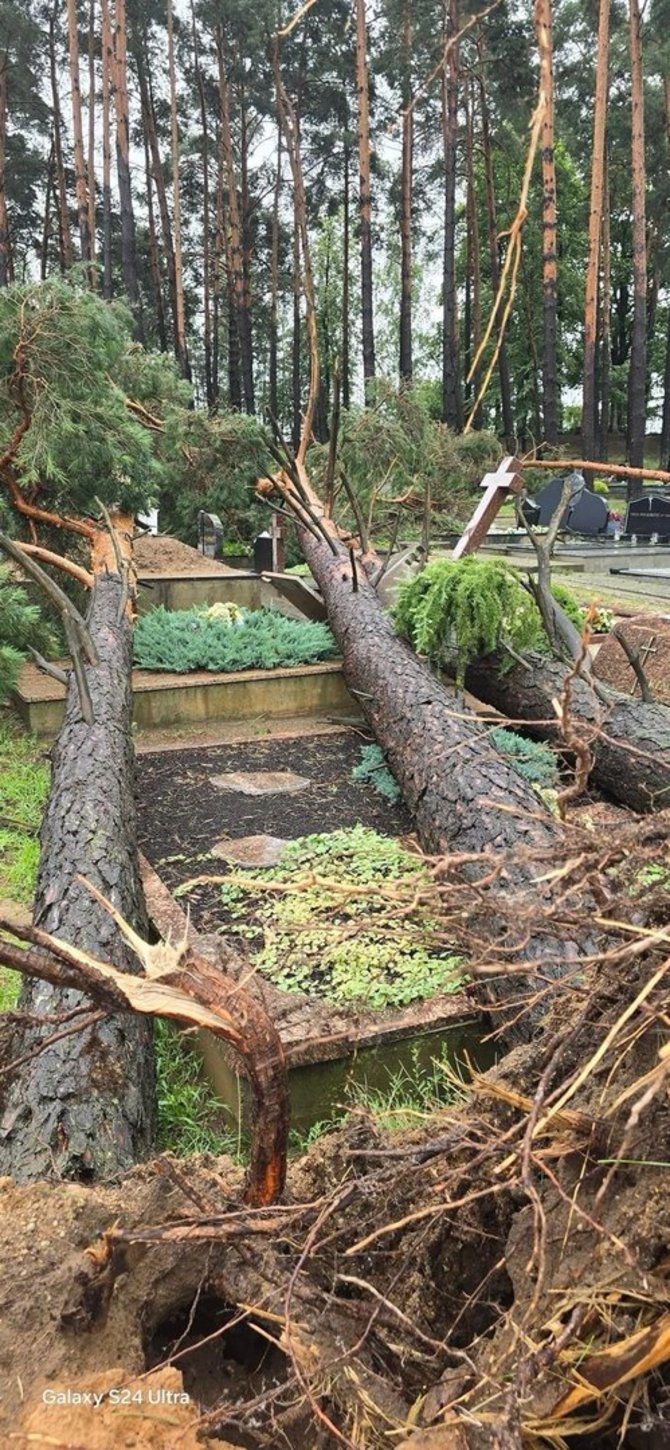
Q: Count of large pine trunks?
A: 3